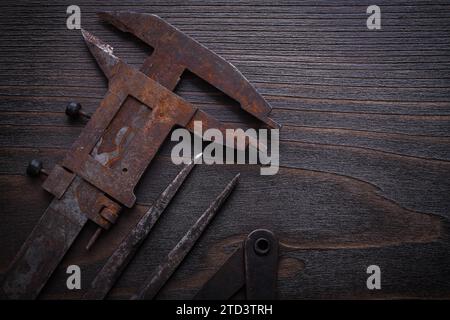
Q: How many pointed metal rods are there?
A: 2